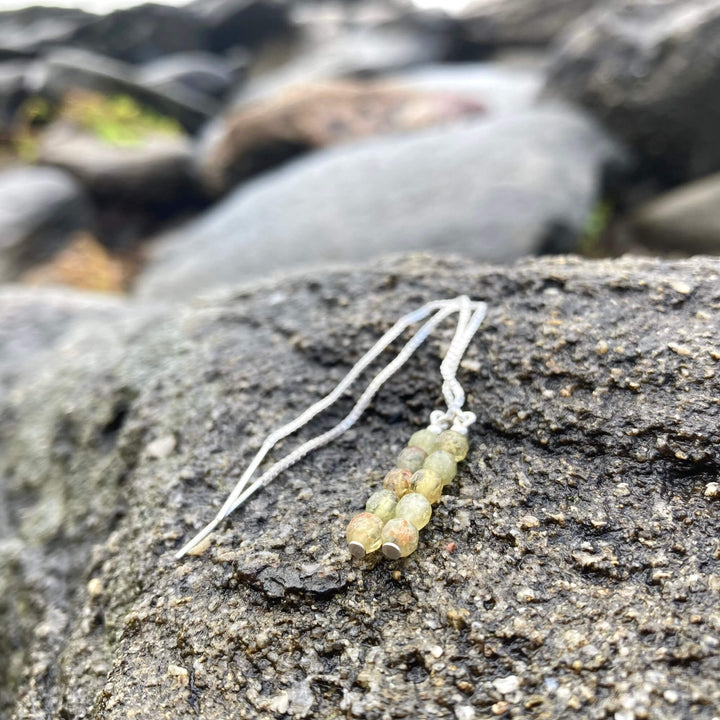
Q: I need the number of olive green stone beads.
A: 10